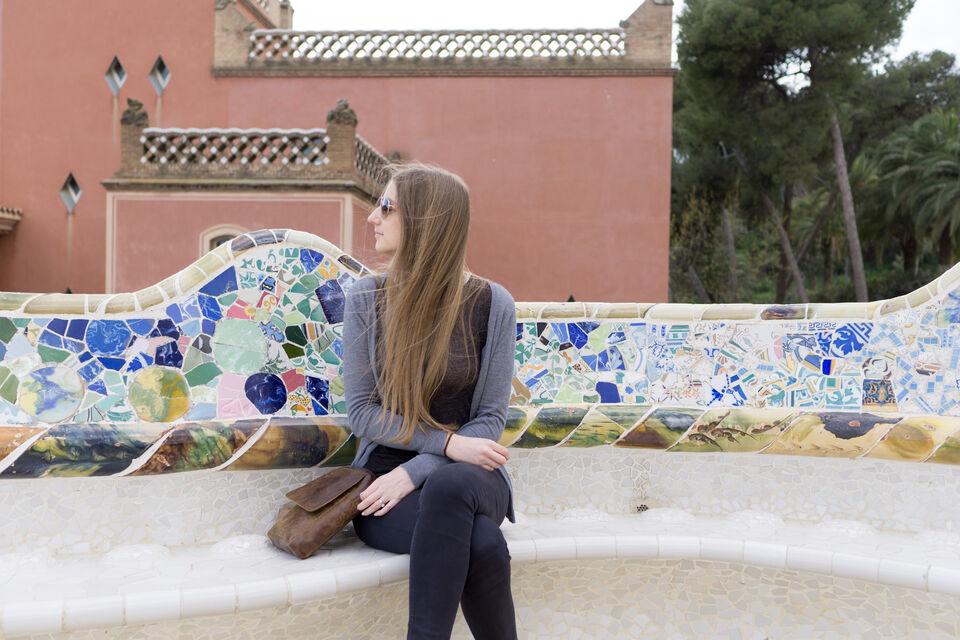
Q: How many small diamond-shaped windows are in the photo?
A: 3